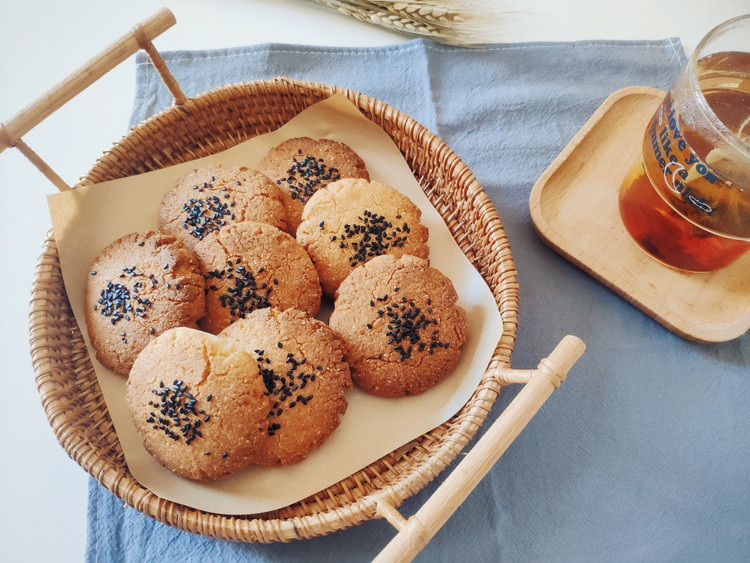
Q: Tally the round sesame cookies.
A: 8